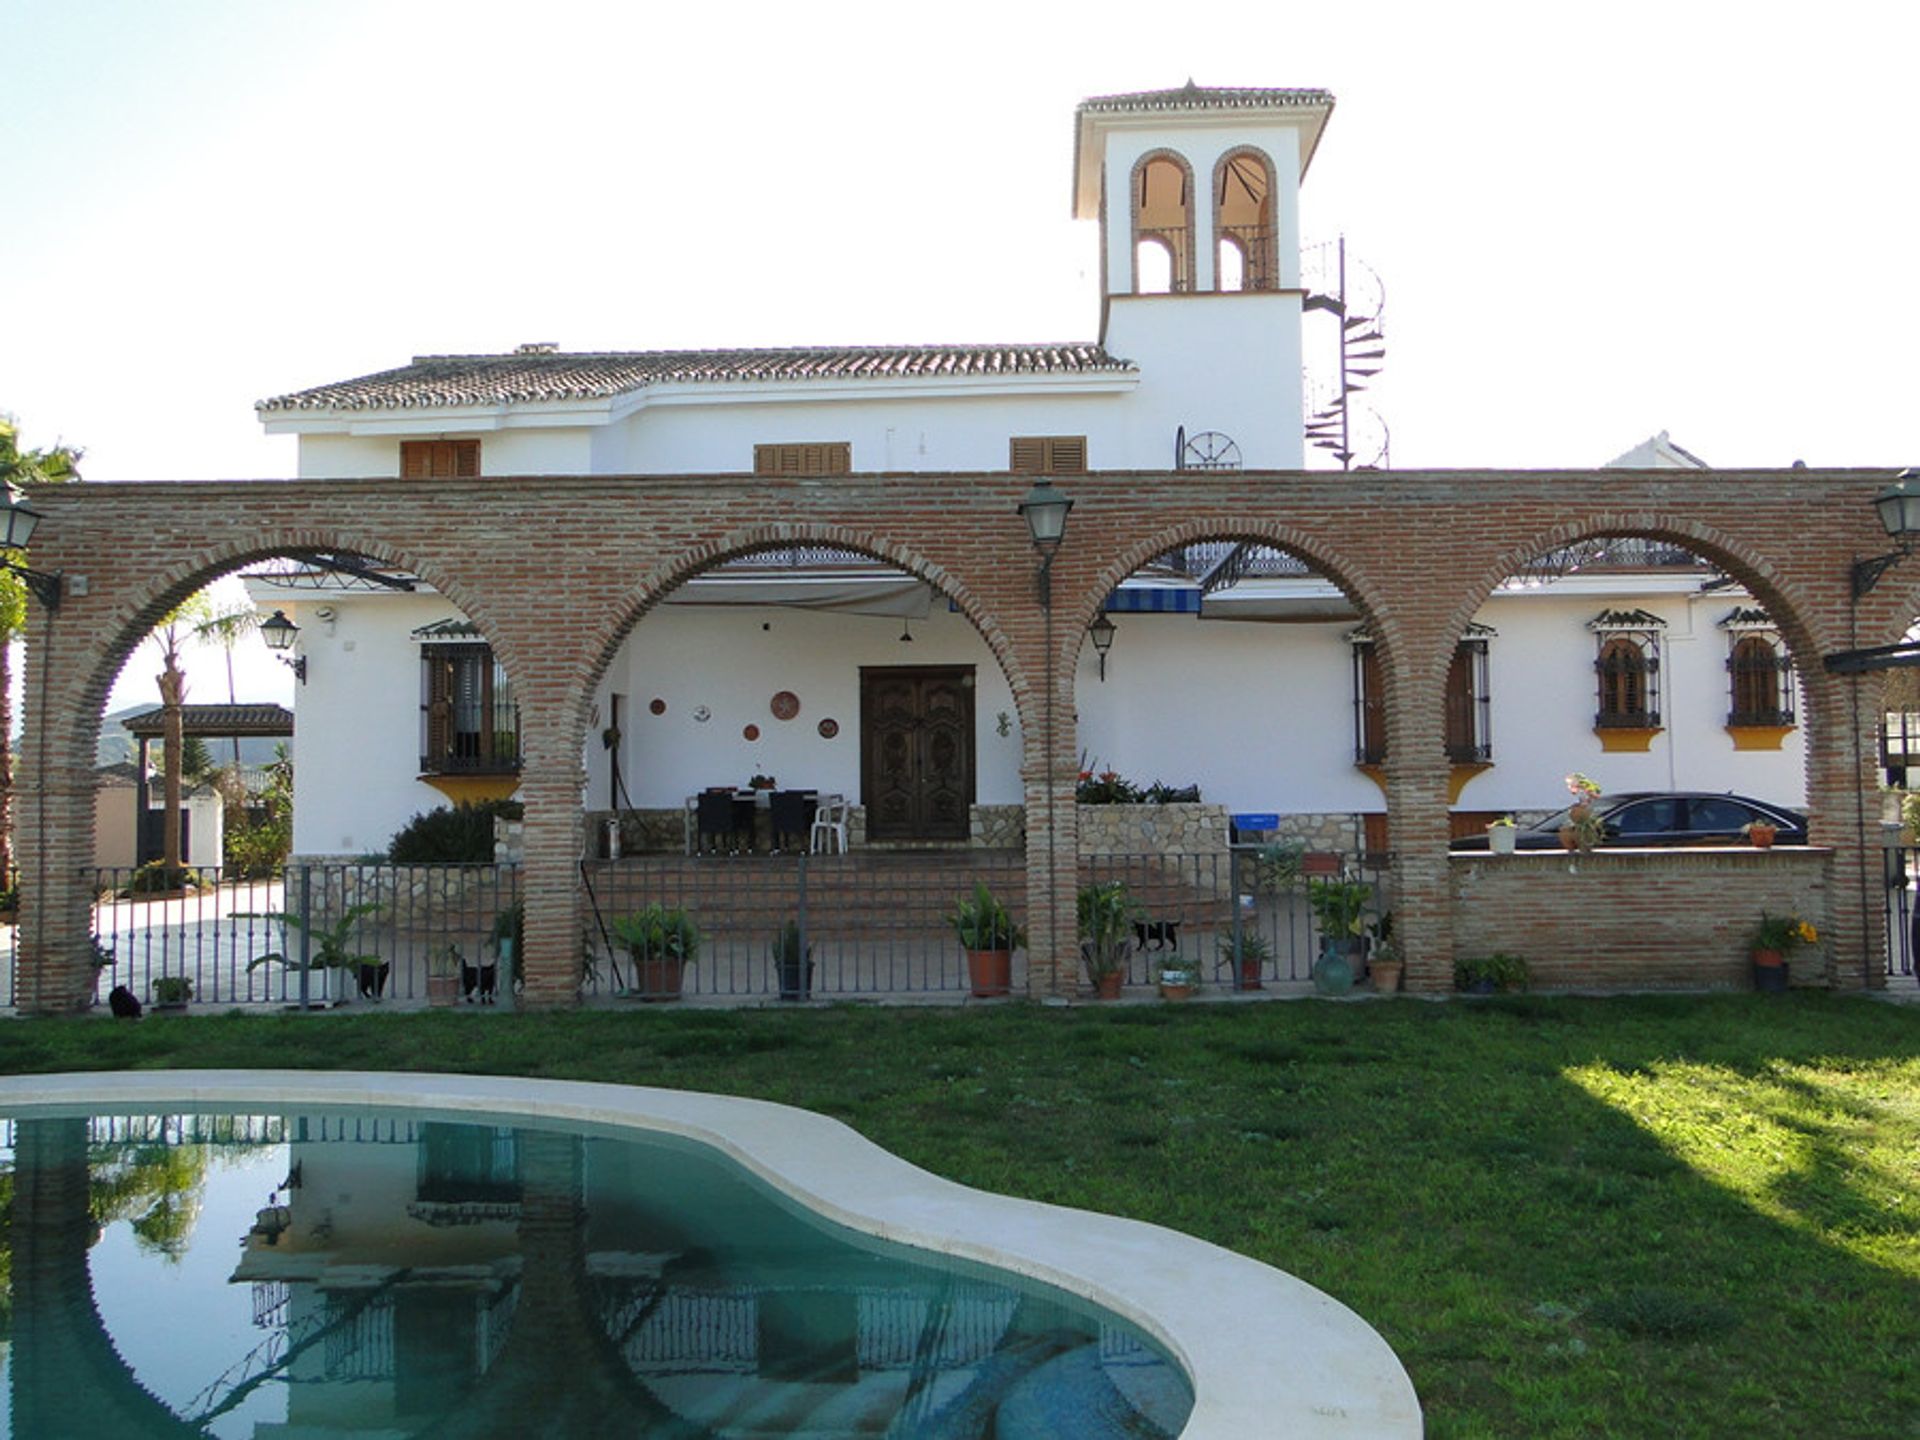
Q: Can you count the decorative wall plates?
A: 5